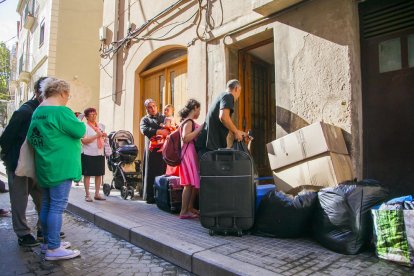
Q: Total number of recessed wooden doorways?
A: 2